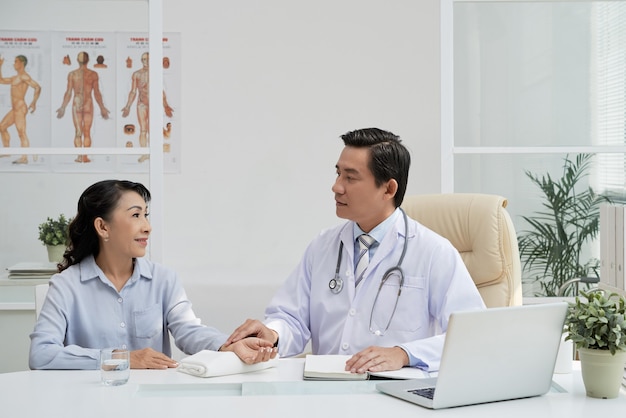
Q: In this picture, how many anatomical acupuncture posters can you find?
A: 3